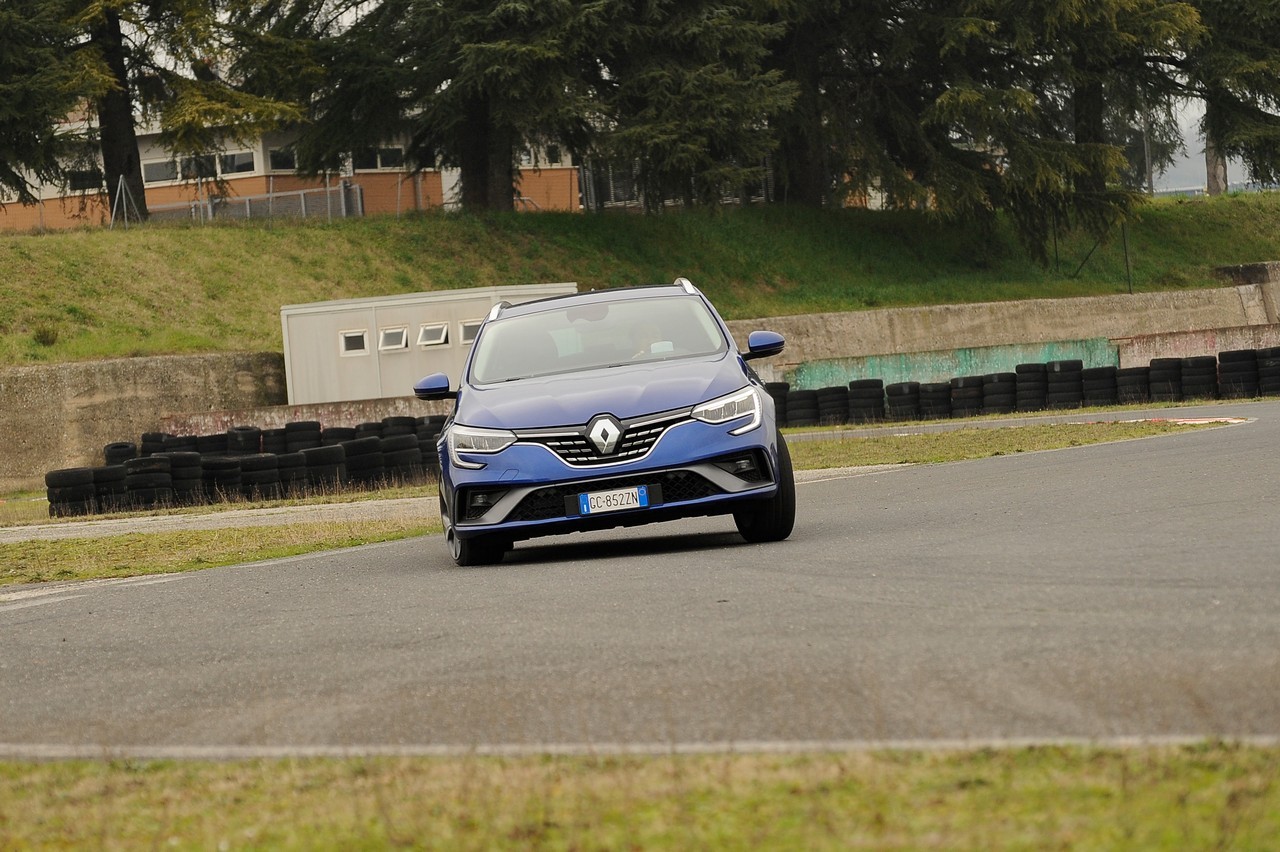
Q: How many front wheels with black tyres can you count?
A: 2